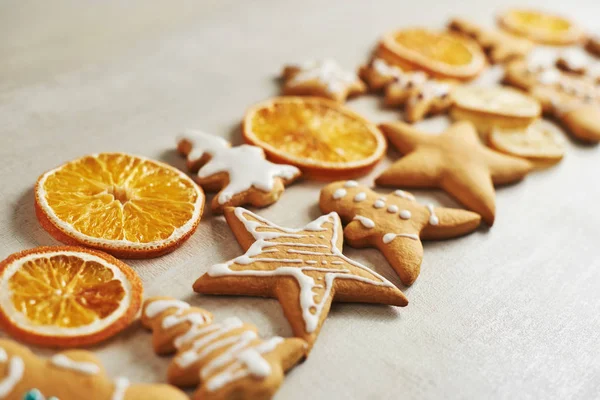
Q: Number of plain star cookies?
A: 1